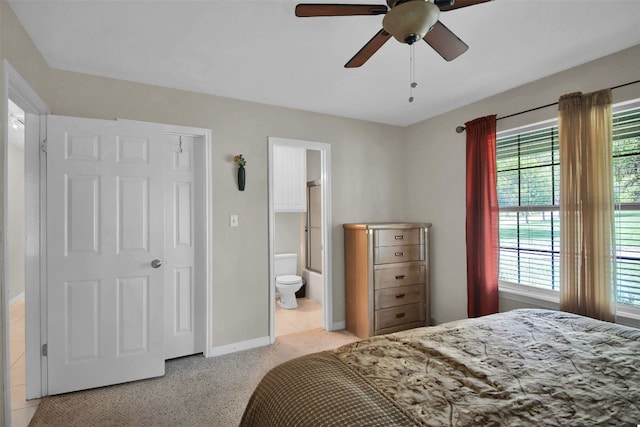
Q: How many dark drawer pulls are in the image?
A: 5